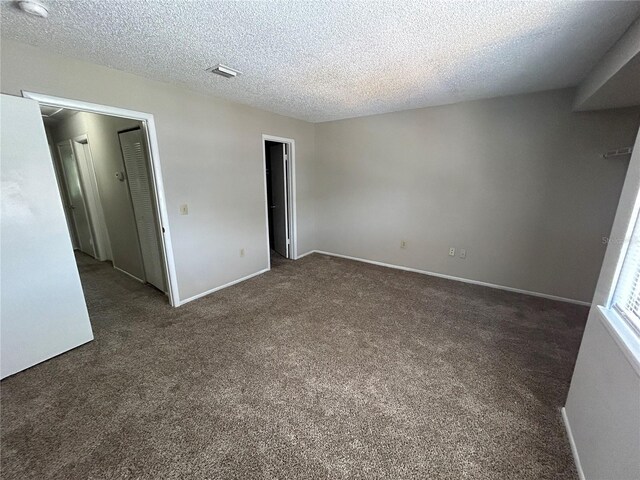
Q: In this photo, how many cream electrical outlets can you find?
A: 2